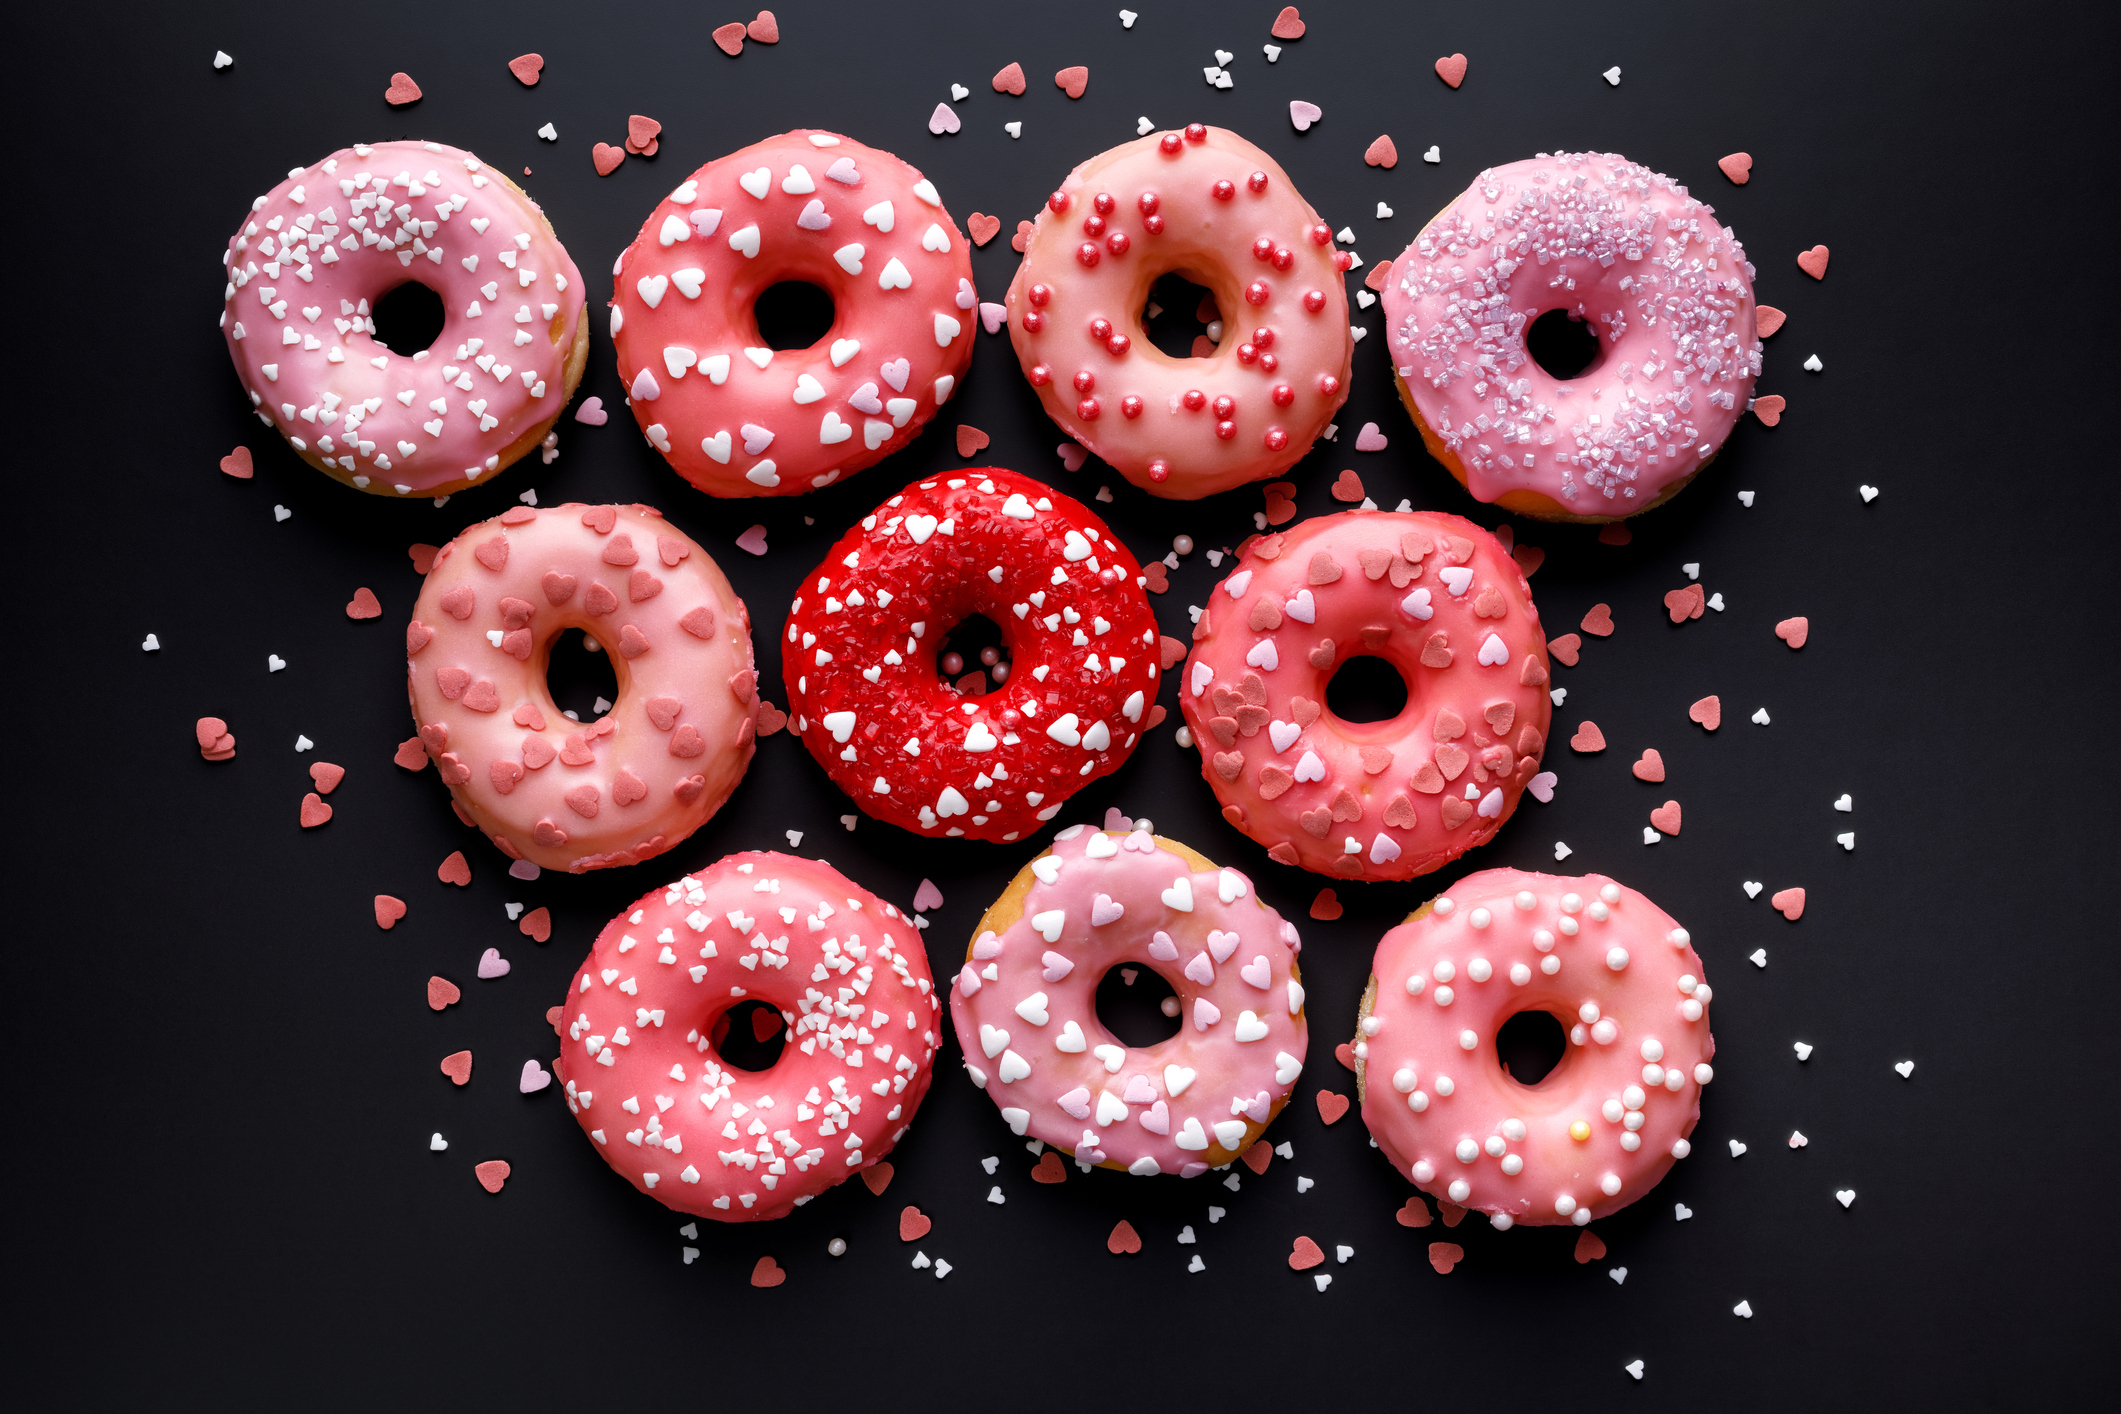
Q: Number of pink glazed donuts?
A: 9